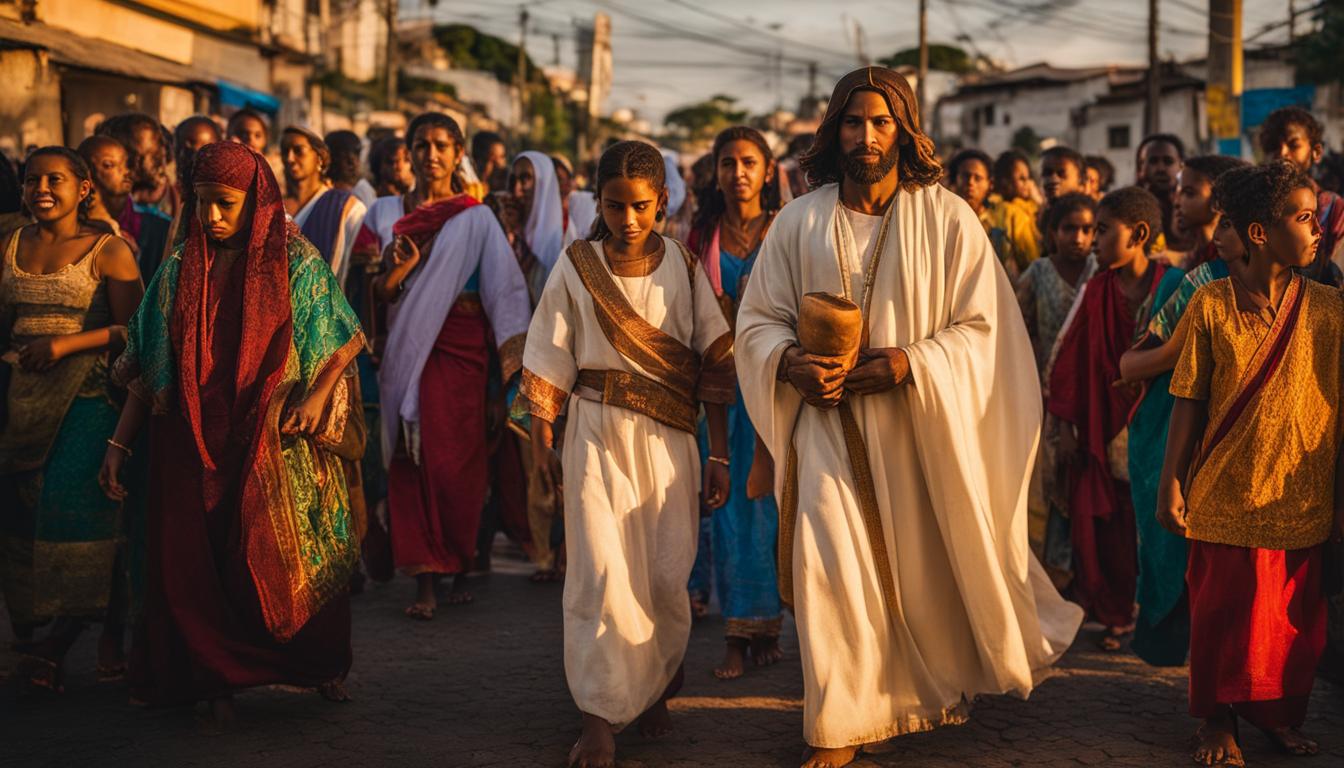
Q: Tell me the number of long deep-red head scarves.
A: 1